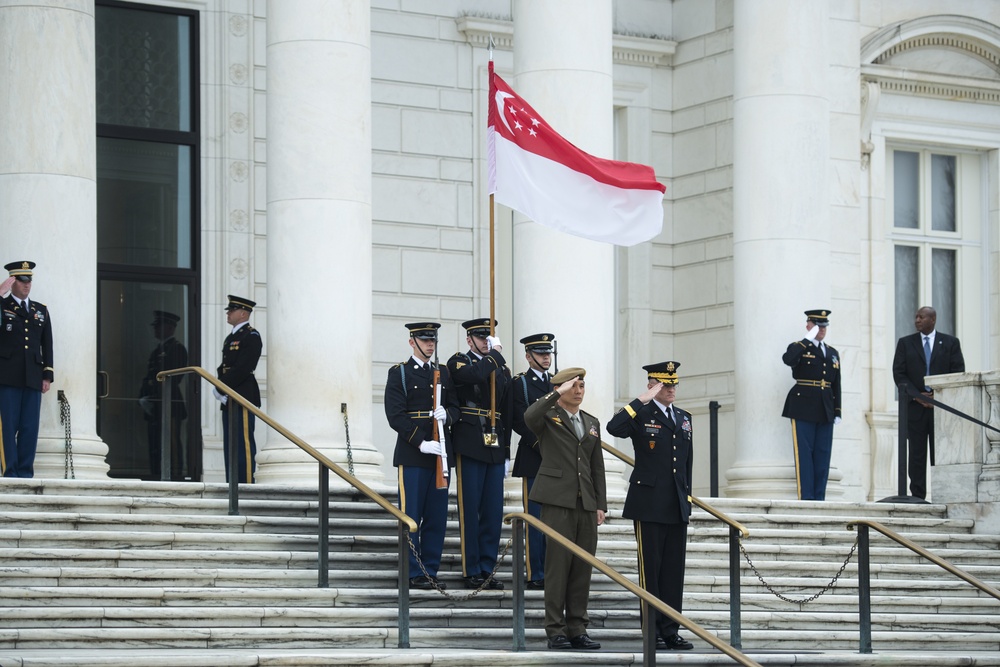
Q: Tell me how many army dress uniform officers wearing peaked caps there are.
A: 7